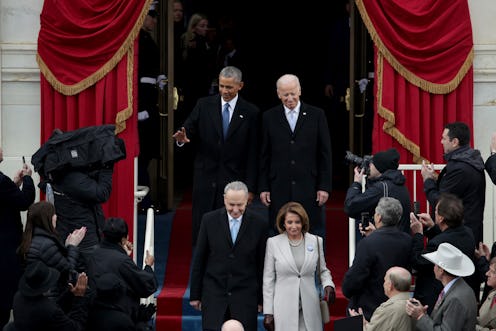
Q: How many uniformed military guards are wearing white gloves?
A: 2